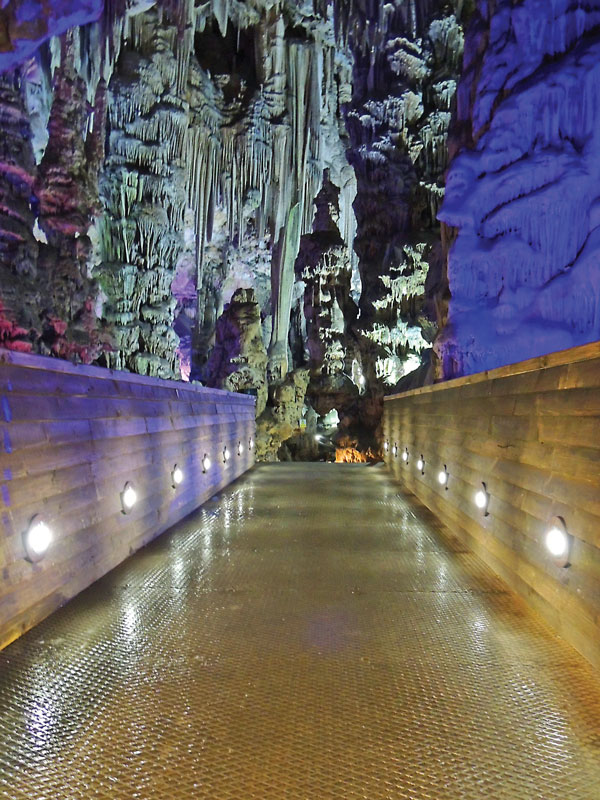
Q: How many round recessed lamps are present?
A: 14